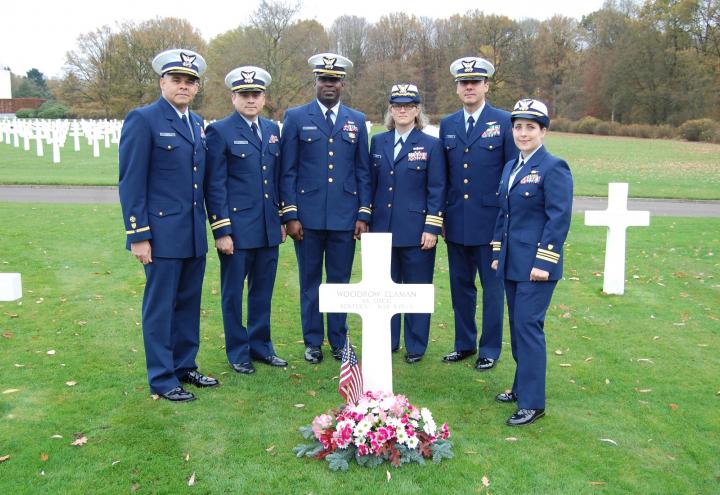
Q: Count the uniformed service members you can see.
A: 6